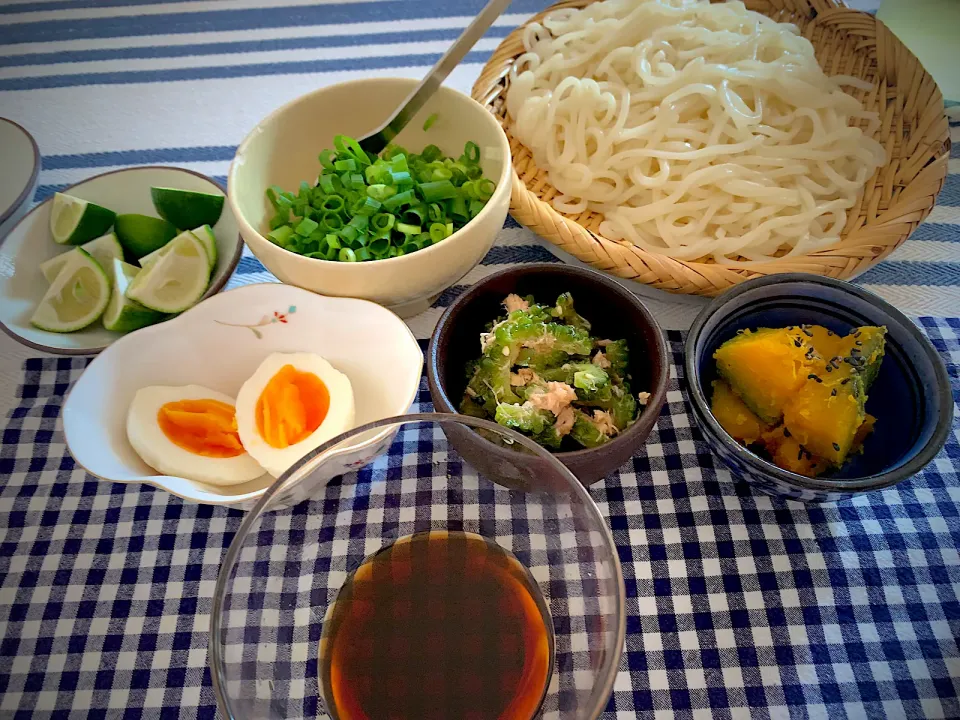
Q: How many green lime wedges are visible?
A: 8